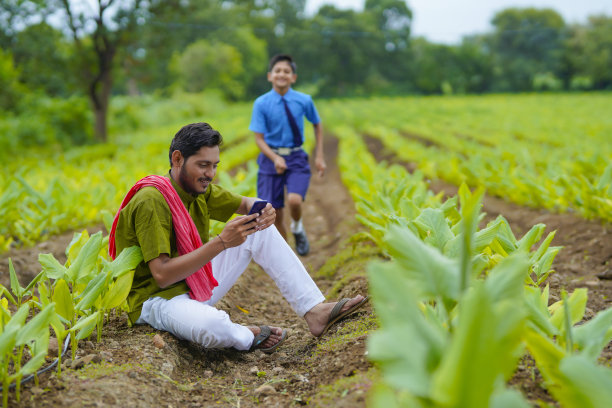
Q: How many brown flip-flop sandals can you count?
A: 2